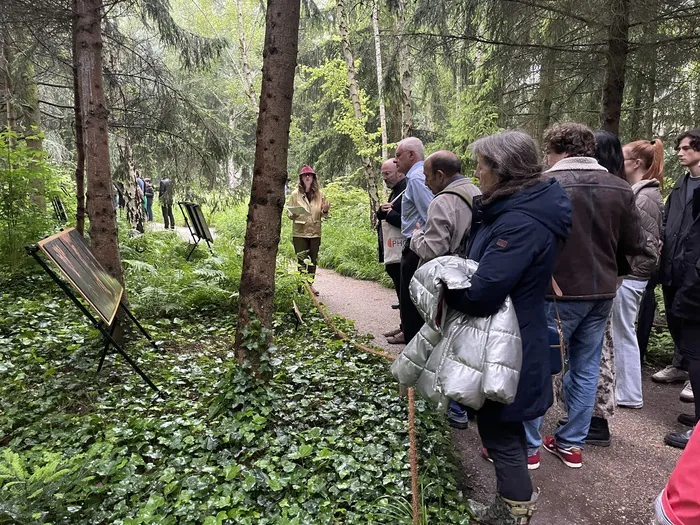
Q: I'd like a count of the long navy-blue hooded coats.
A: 1